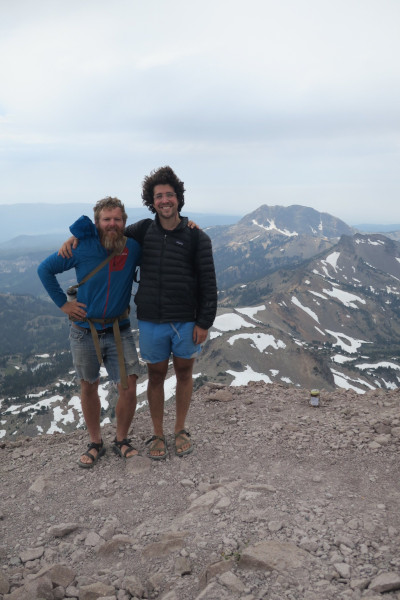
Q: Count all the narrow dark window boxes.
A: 0